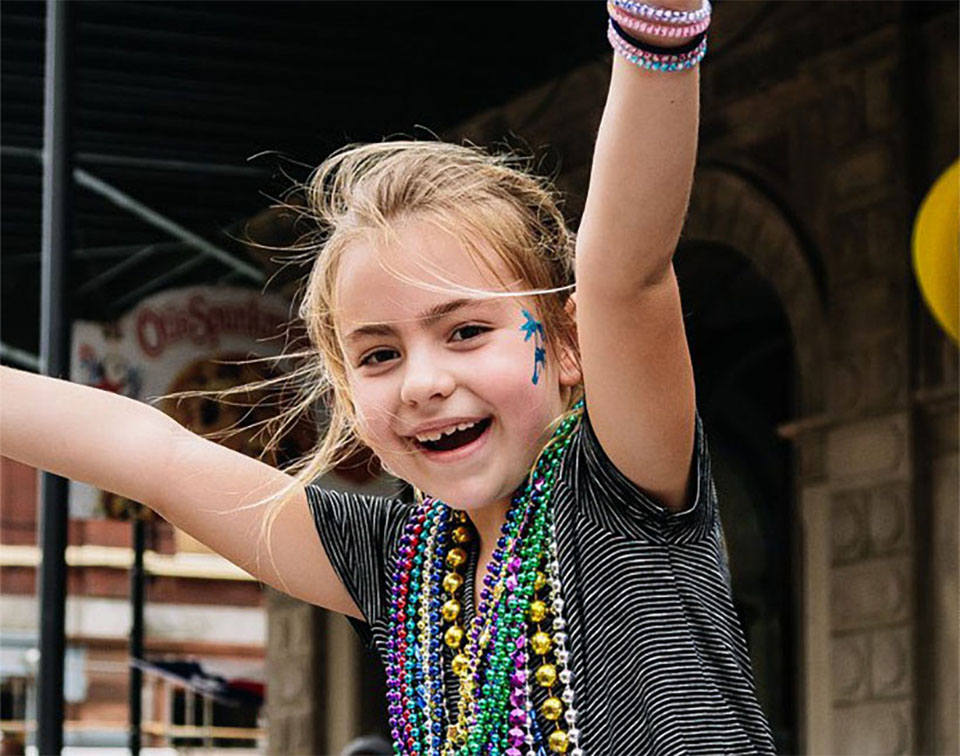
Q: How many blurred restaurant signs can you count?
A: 1